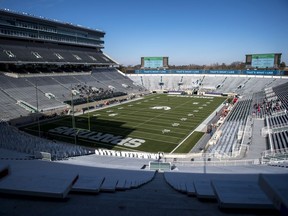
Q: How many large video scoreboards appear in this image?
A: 2